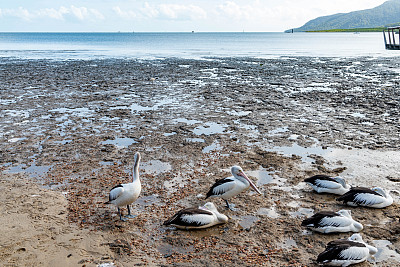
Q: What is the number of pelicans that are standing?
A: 2